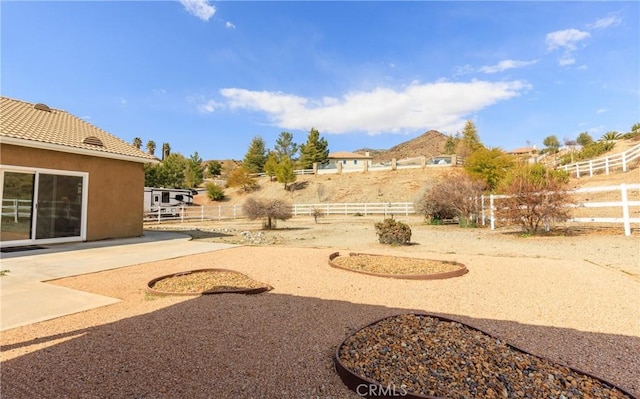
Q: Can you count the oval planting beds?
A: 3